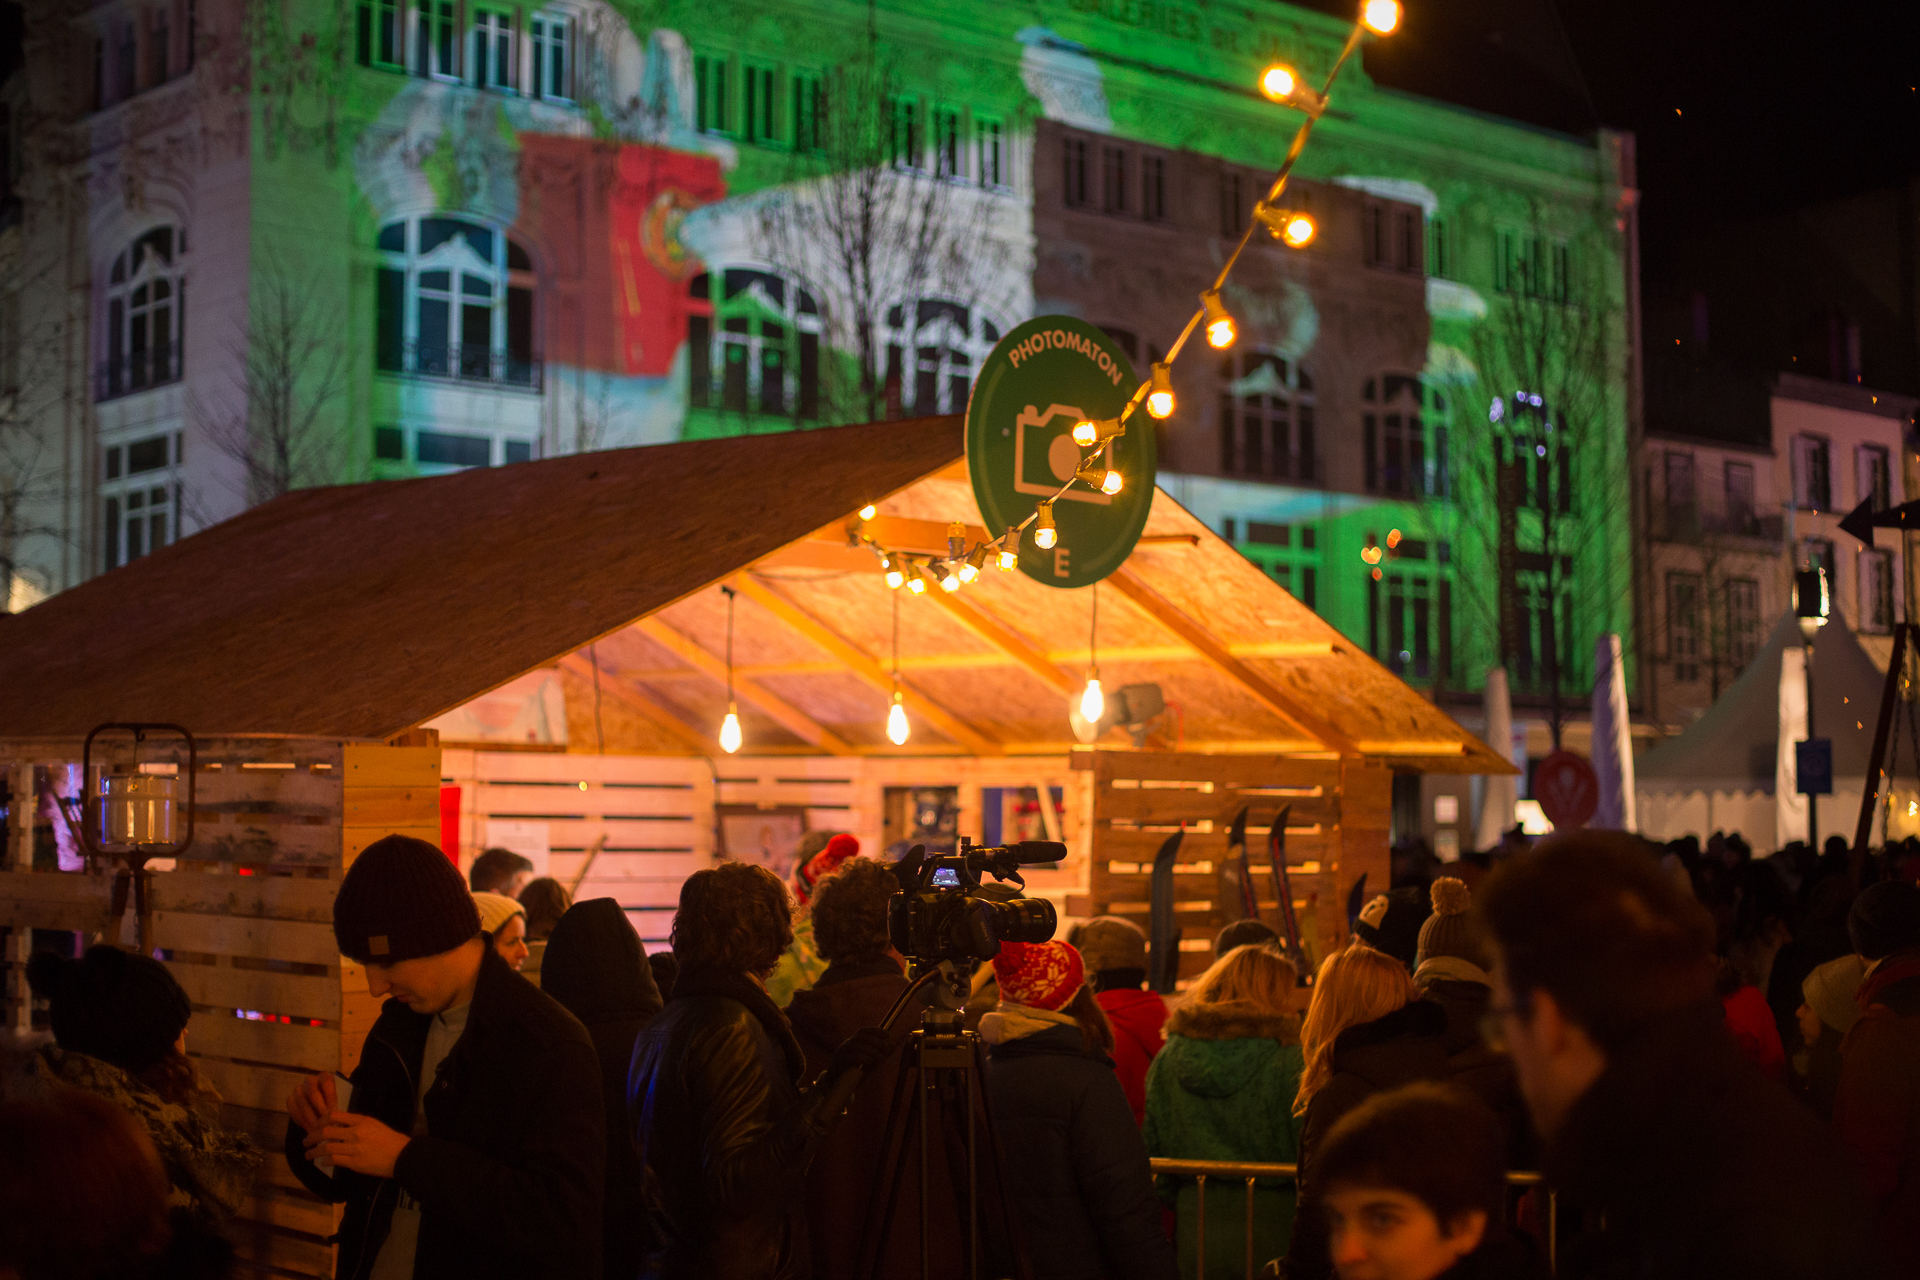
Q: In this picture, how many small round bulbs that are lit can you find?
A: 14